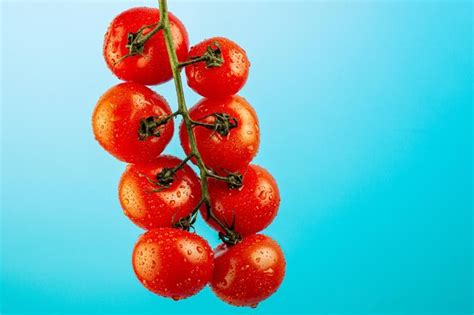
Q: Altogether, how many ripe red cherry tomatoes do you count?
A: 8